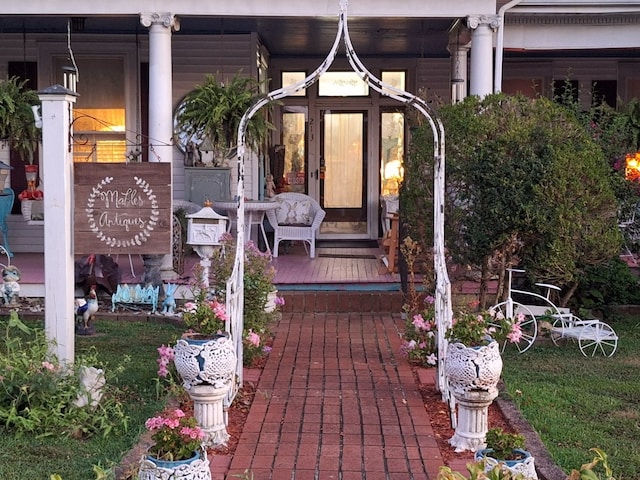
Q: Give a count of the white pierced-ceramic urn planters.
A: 4